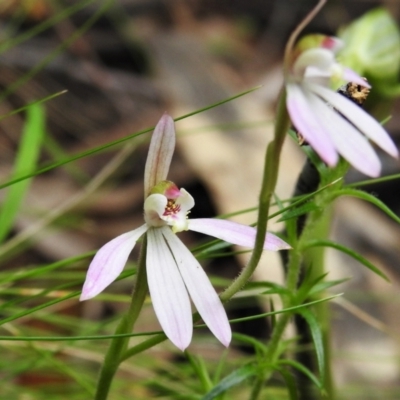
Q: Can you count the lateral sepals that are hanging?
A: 4